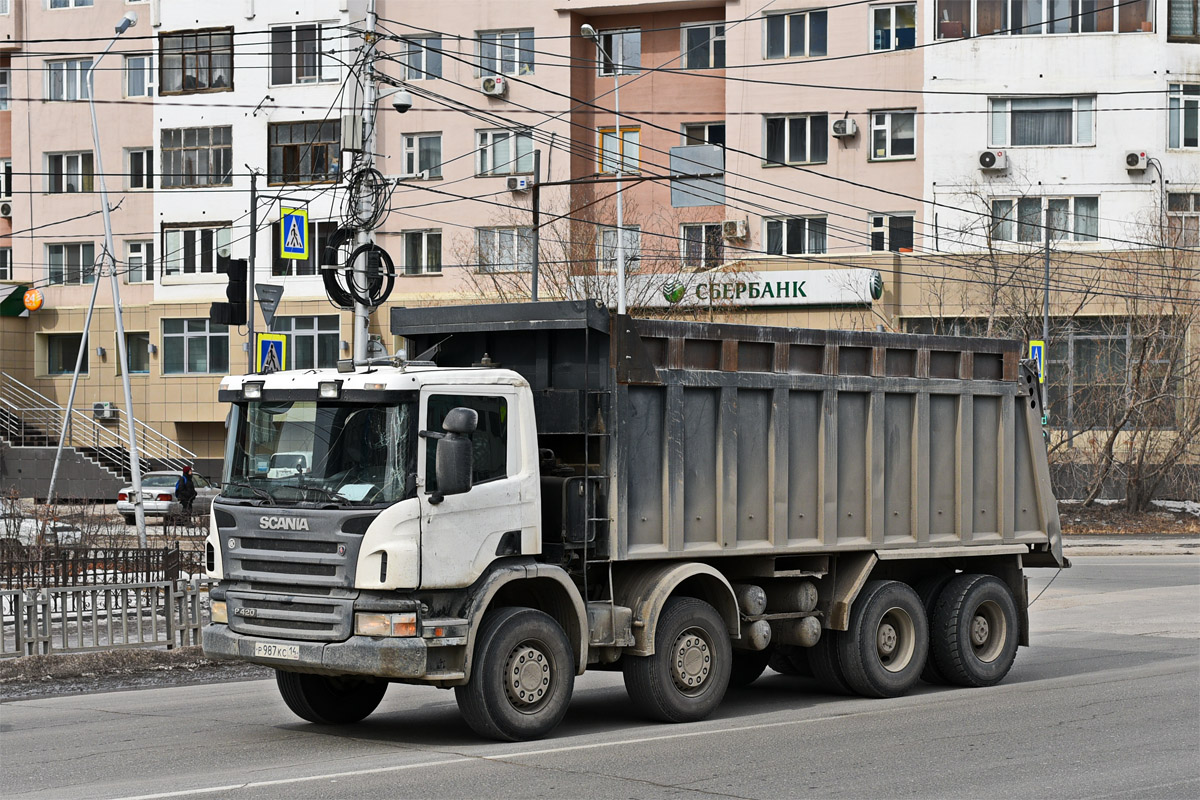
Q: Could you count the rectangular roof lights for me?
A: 2